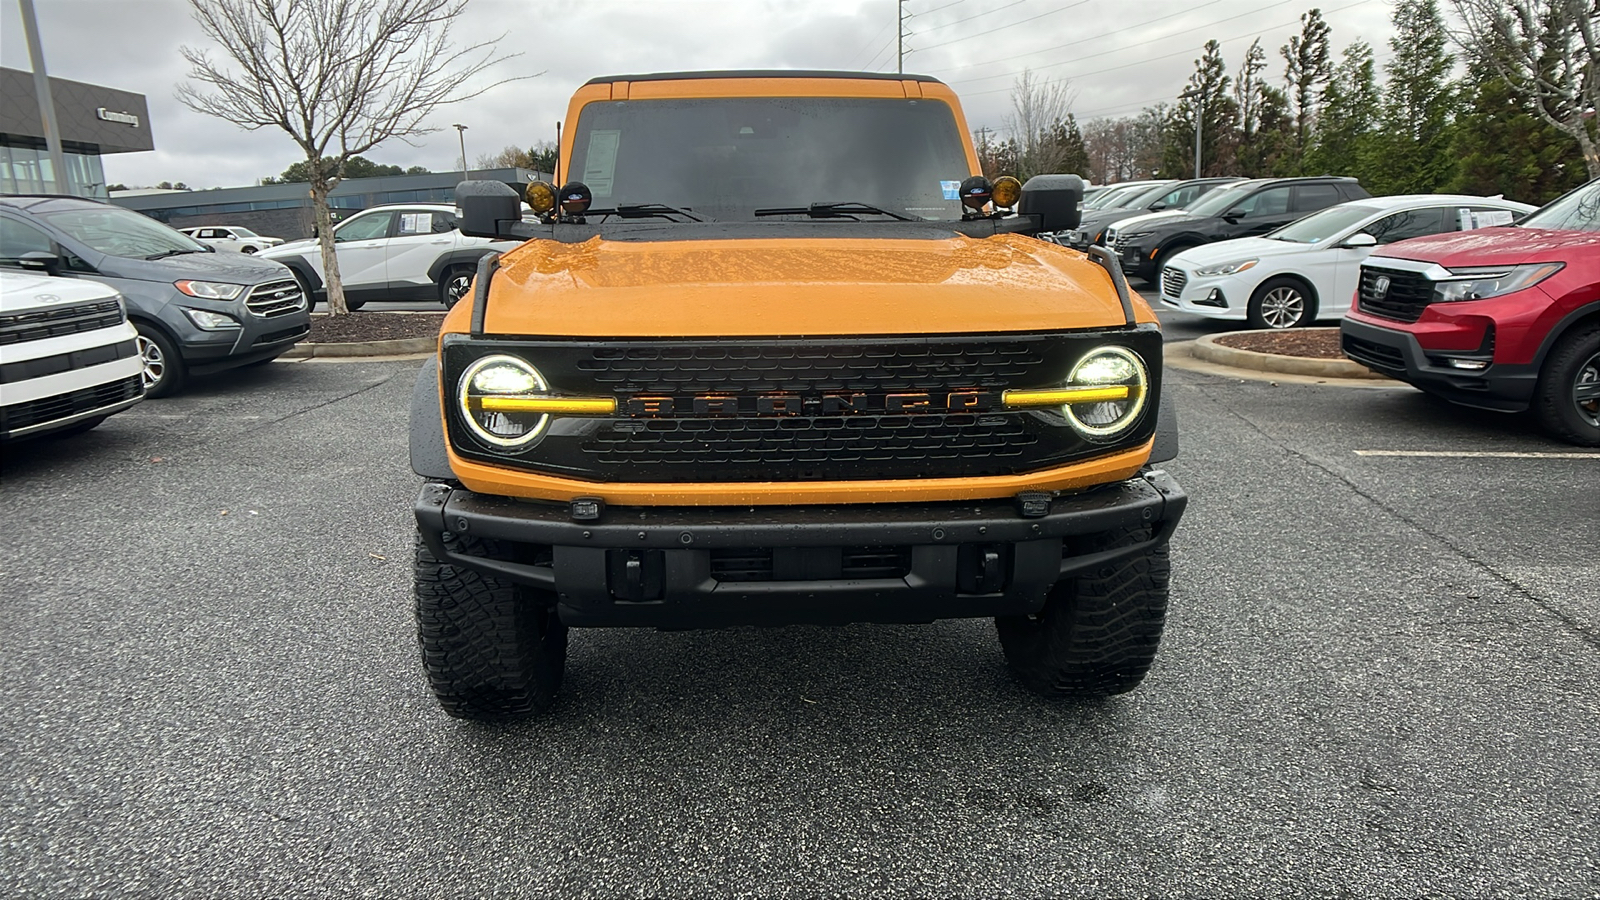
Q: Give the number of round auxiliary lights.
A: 4